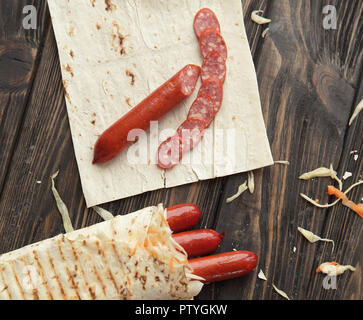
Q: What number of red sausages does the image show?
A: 4